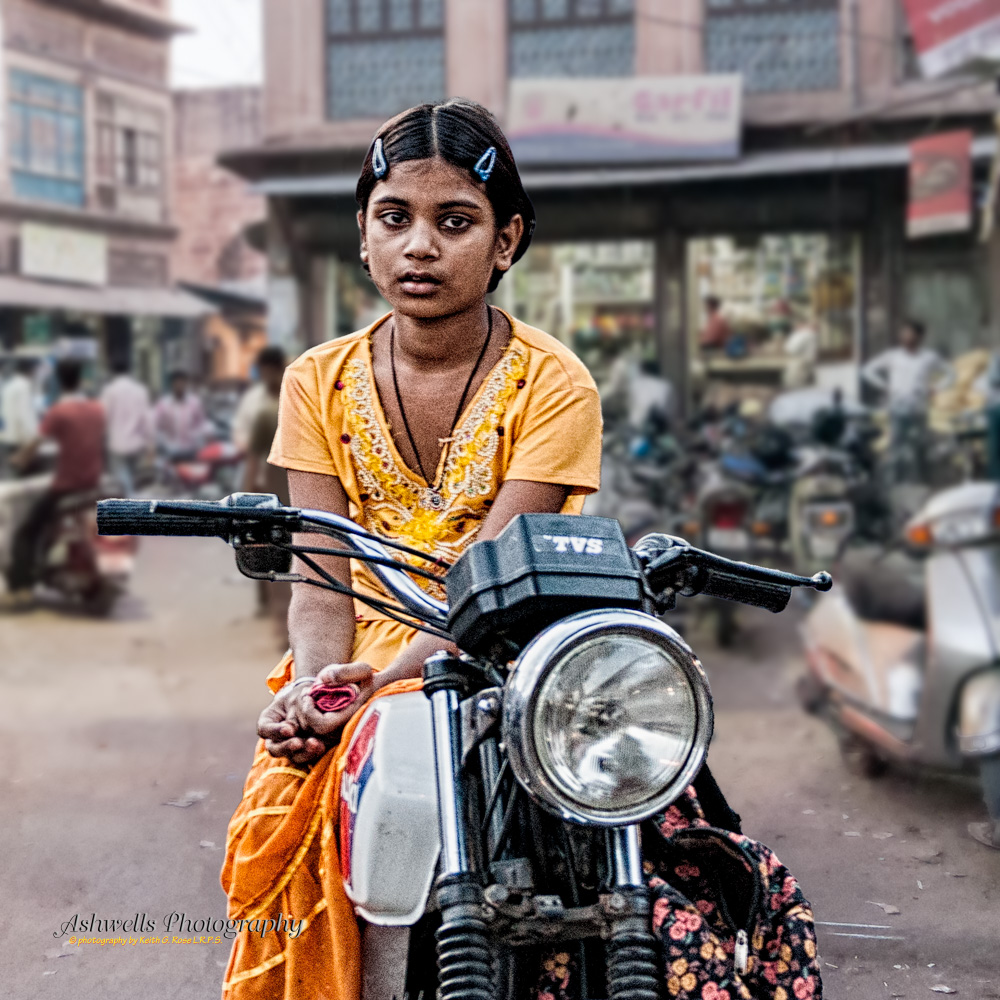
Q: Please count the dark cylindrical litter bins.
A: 0